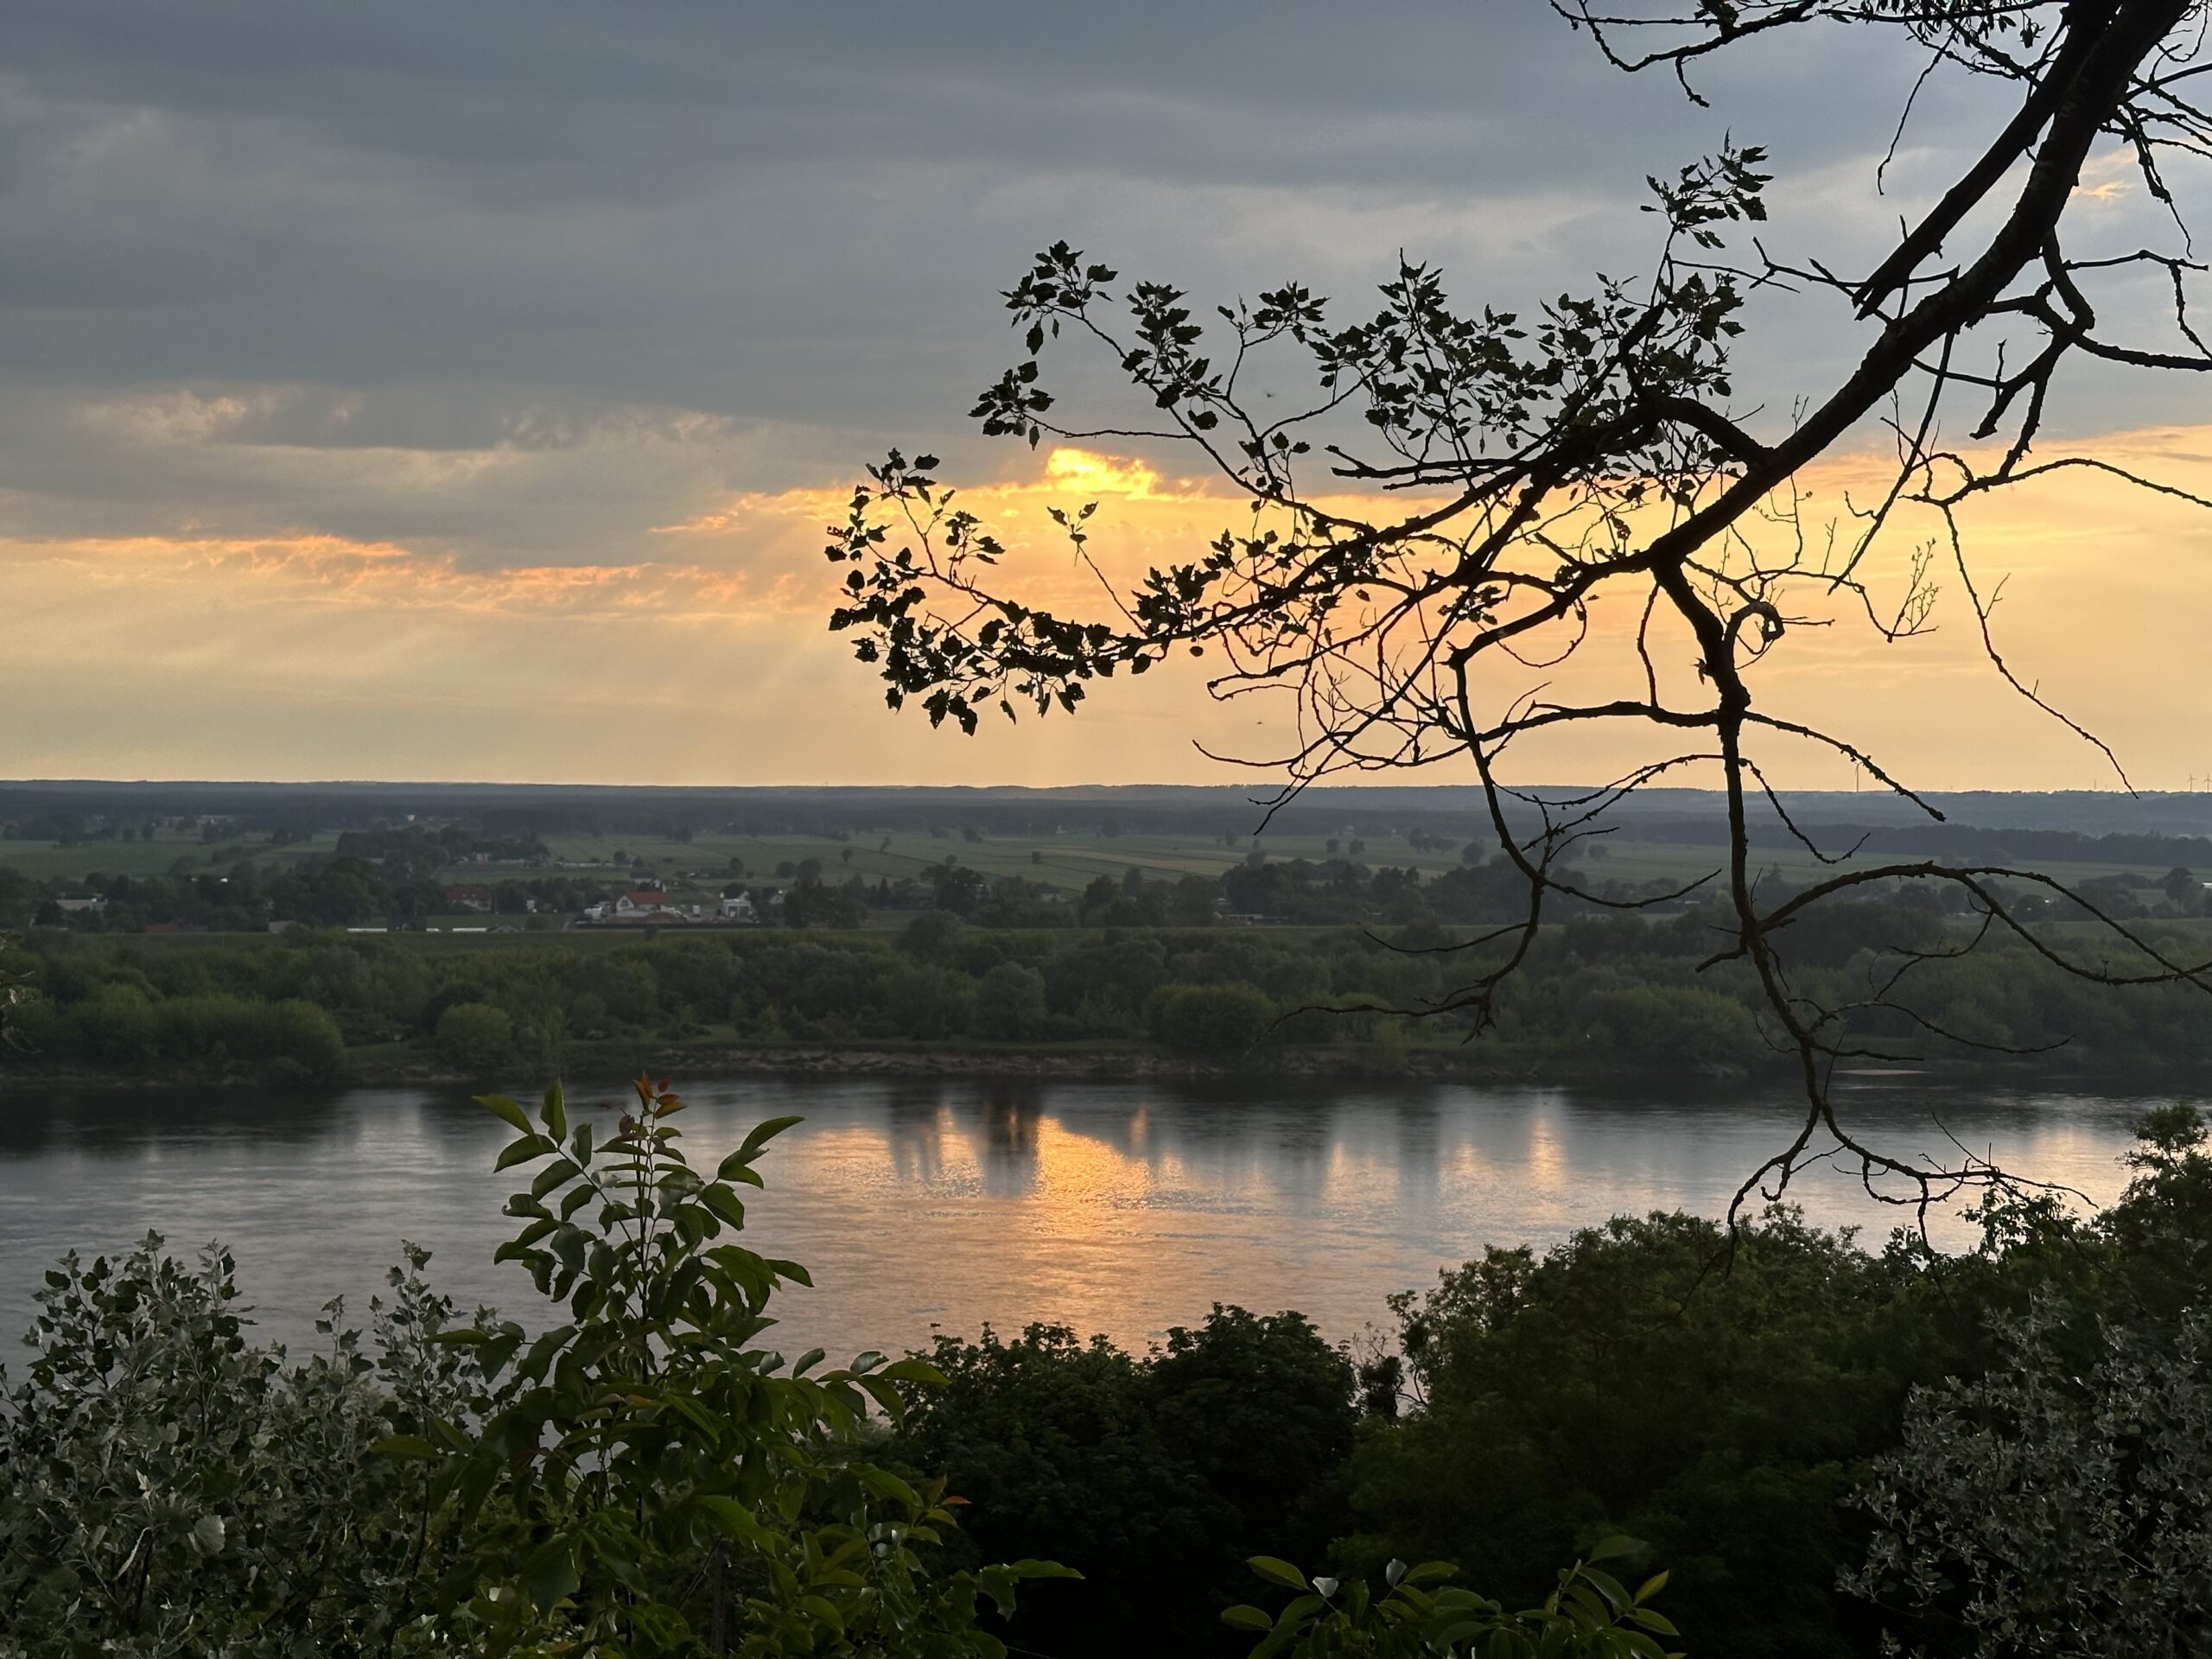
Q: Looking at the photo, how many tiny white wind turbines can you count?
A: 3